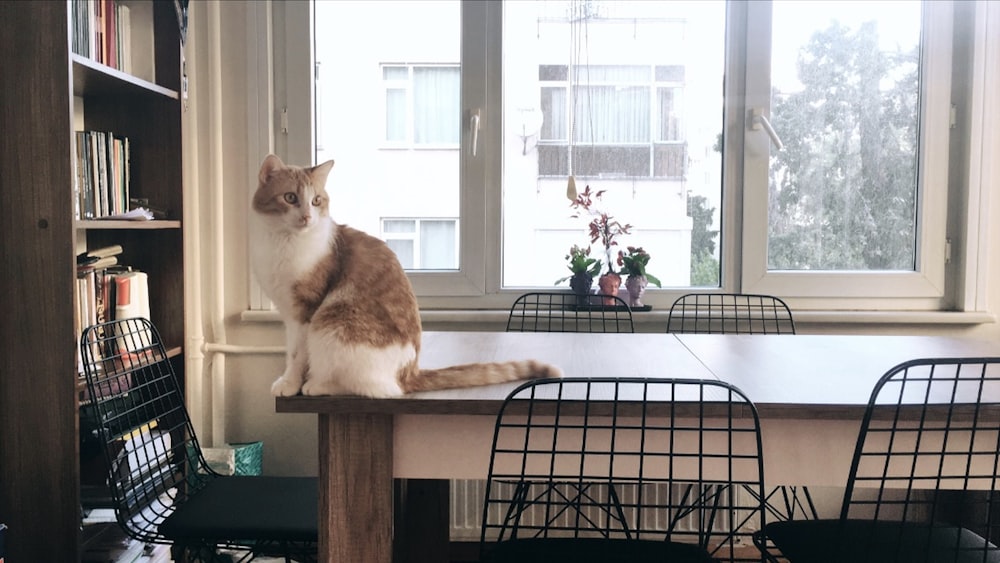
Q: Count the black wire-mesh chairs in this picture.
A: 5